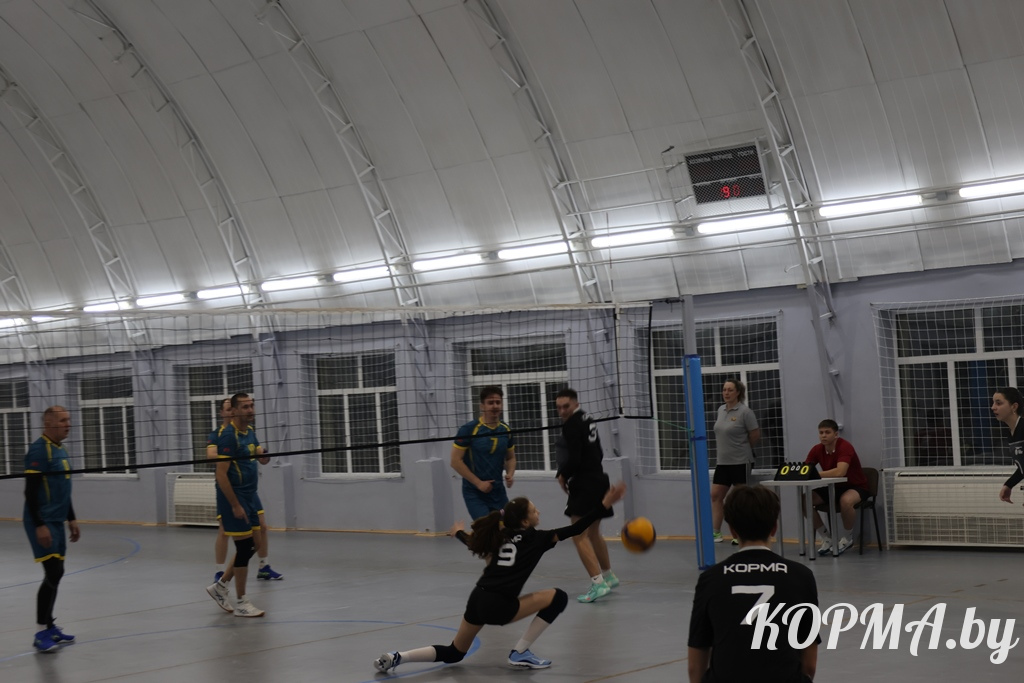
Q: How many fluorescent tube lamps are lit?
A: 13